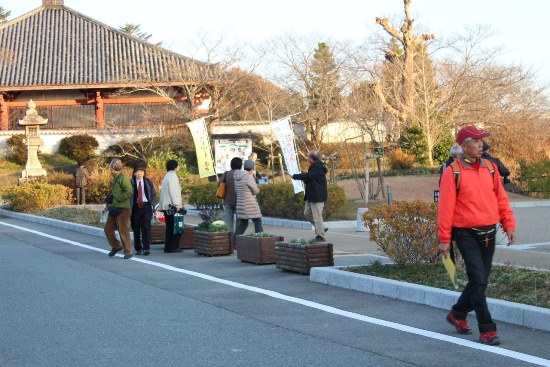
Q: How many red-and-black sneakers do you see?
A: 2